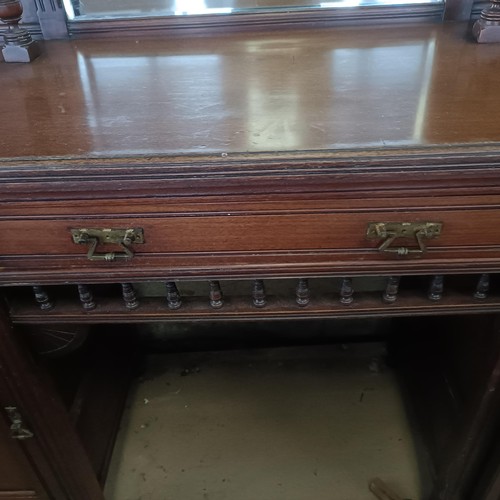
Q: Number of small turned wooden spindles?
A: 11